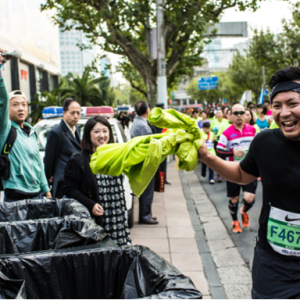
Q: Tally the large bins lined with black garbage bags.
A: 3